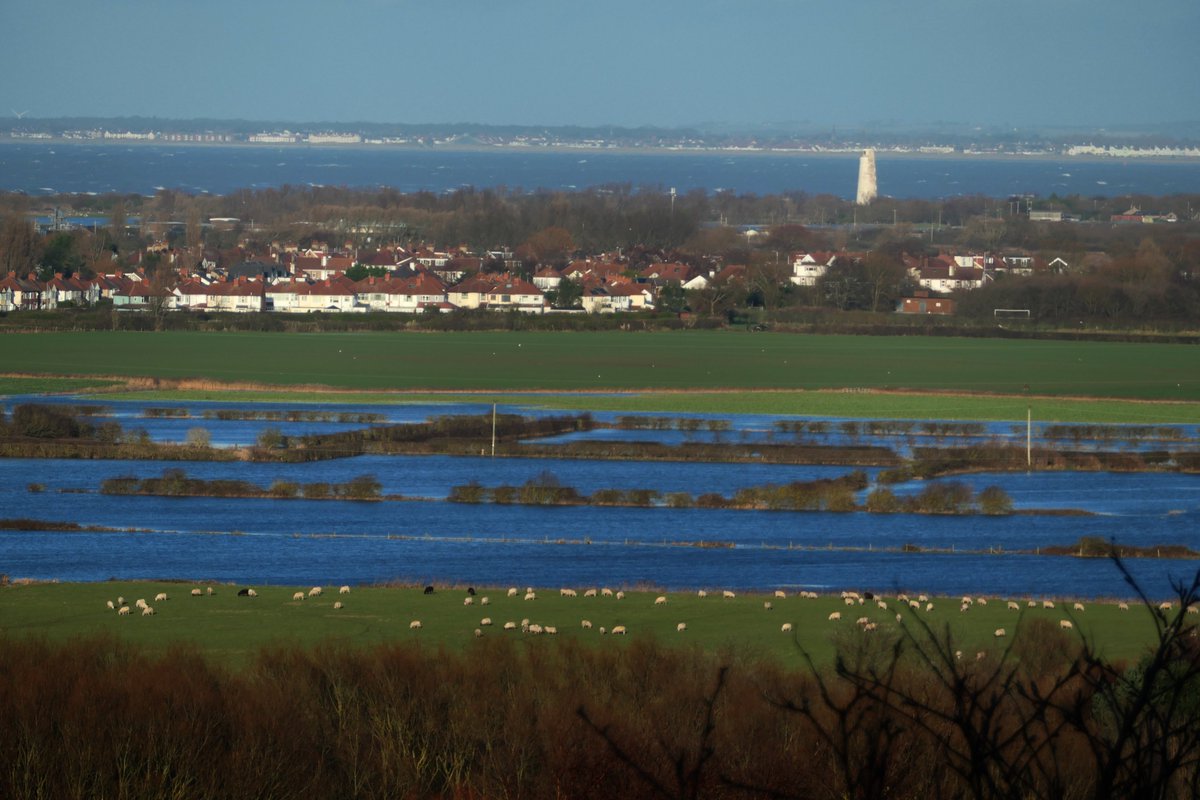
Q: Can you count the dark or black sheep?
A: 4